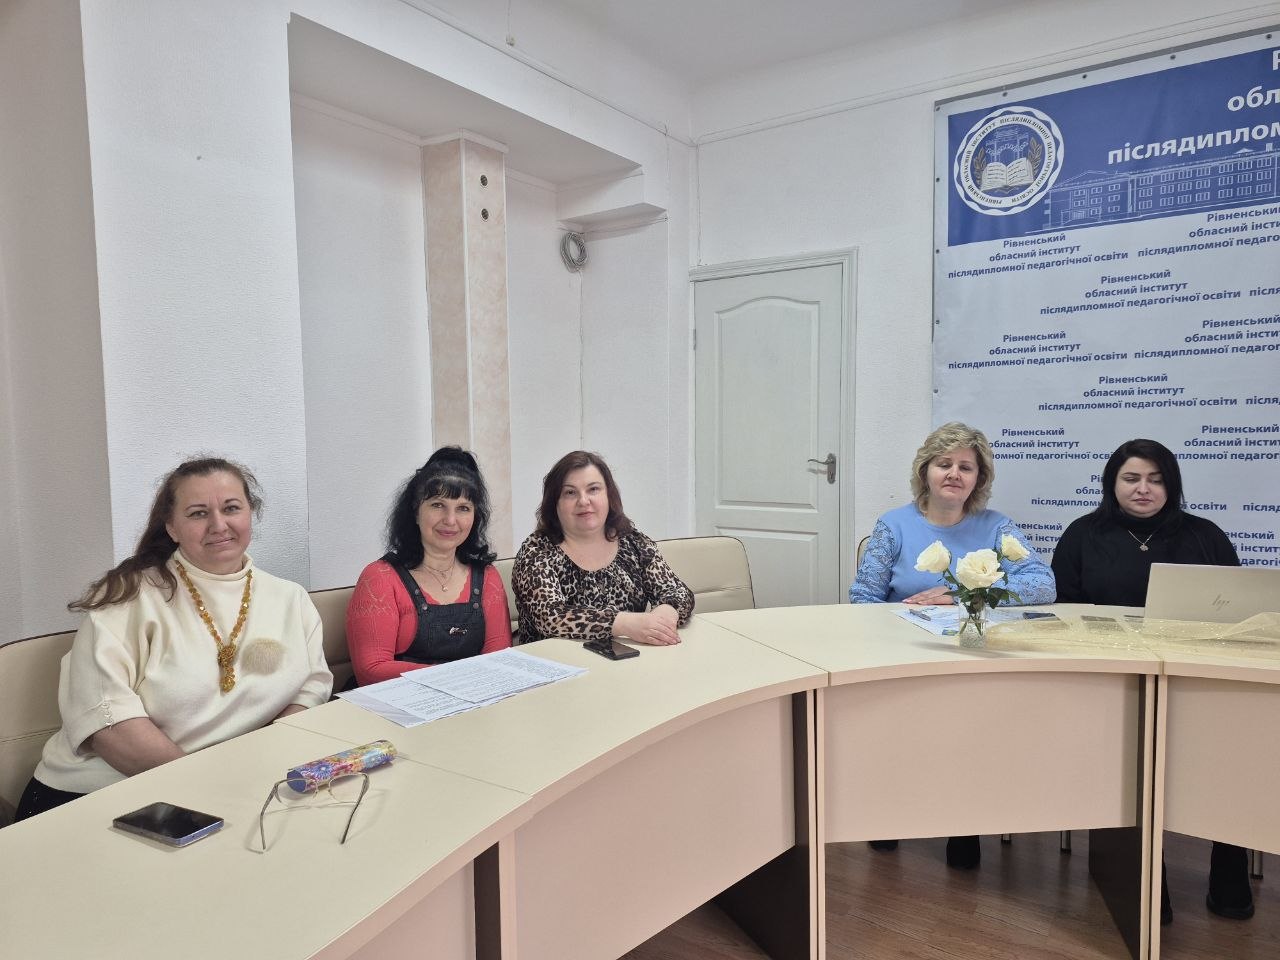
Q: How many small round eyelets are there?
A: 9